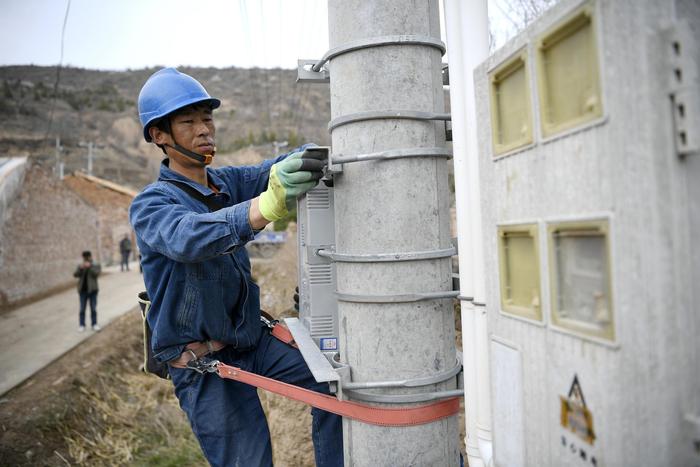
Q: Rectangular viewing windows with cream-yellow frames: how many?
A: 4